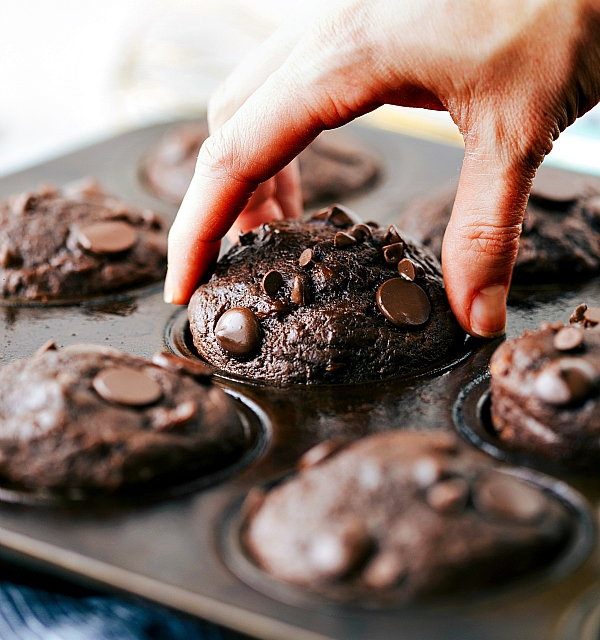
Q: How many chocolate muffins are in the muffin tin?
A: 7